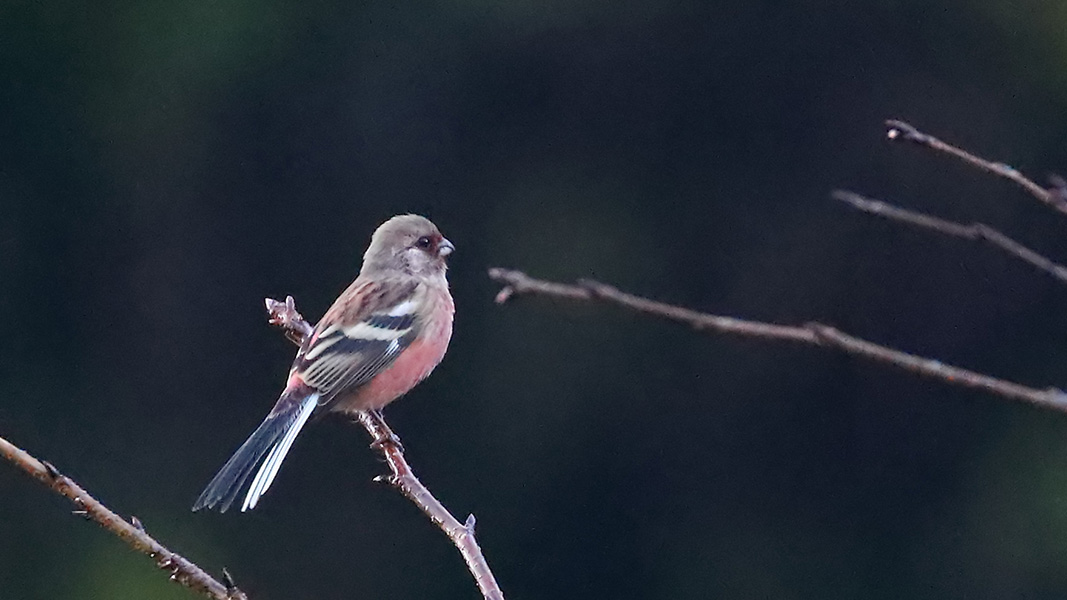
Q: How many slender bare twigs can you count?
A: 5